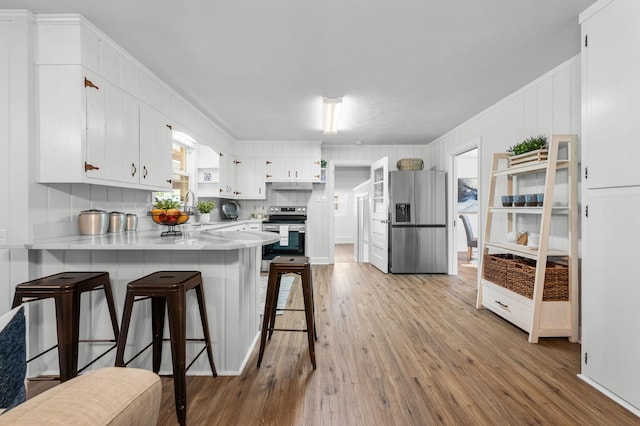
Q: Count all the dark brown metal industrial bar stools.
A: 3